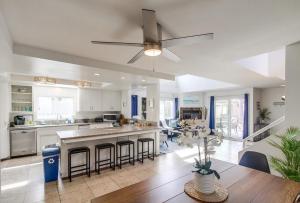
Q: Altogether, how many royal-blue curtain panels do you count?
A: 3